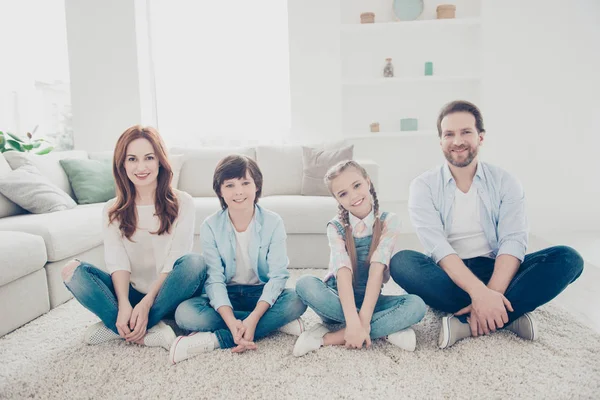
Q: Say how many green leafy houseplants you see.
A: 1